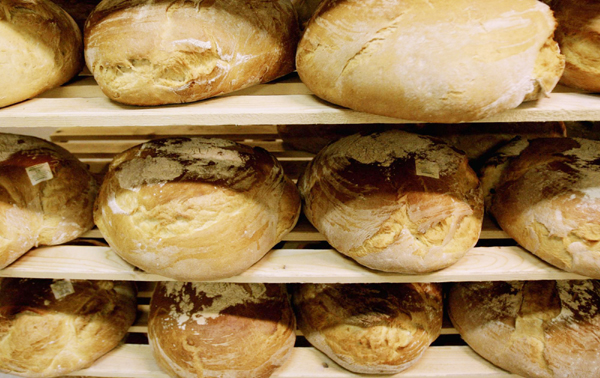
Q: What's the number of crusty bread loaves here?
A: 12